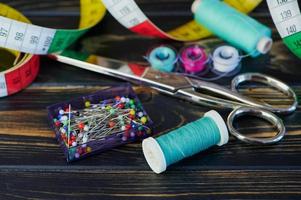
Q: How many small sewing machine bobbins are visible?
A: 3